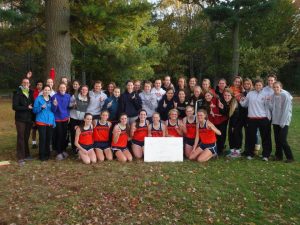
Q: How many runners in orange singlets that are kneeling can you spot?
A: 8